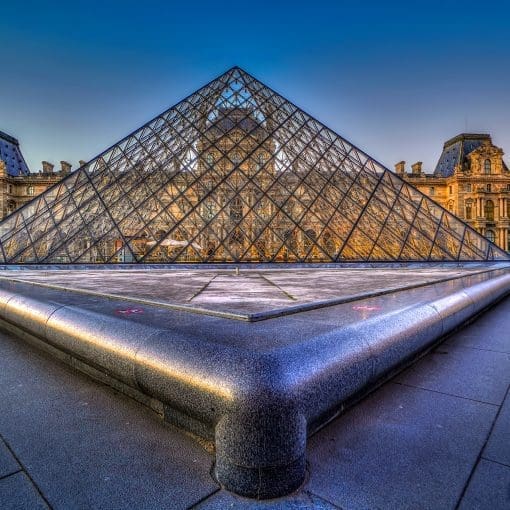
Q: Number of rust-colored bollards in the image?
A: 0